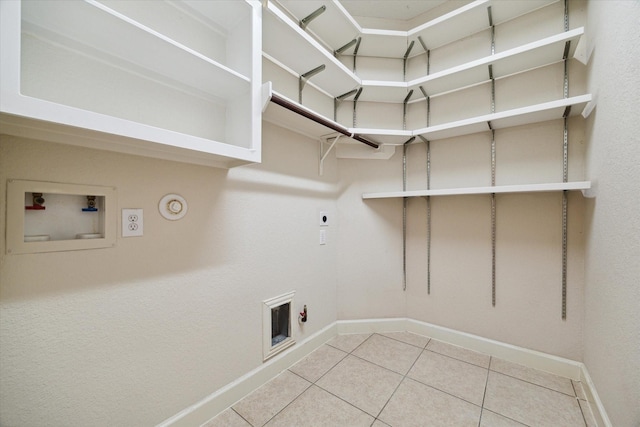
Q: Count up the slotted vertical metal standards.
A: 7